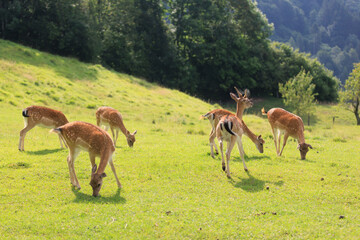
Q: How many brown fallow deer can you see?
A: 6